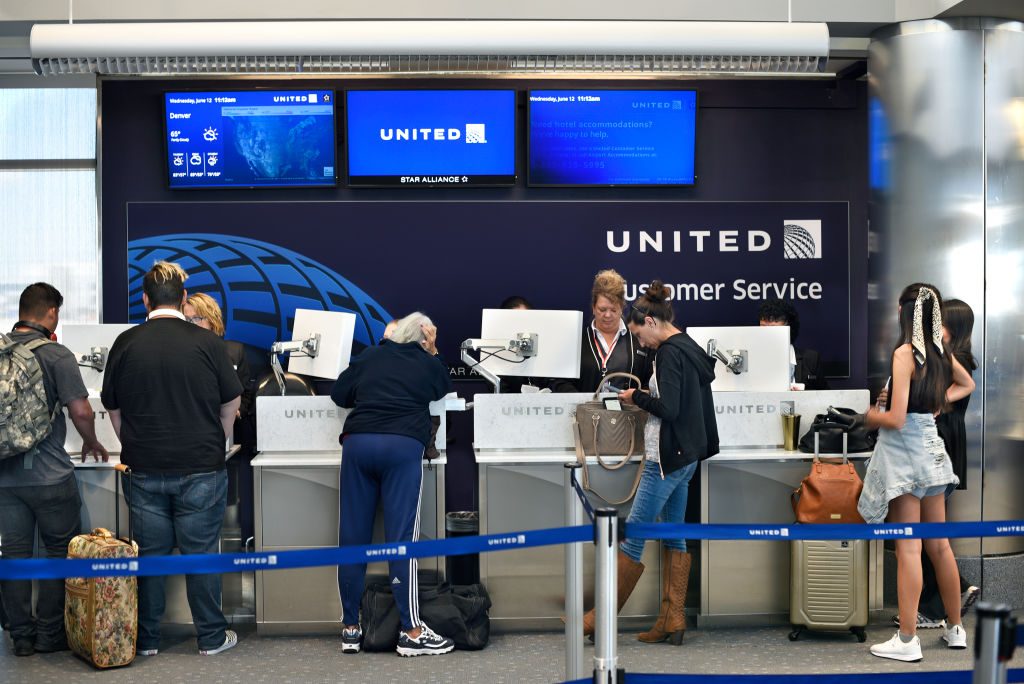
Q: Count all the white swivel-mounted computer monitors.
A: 4